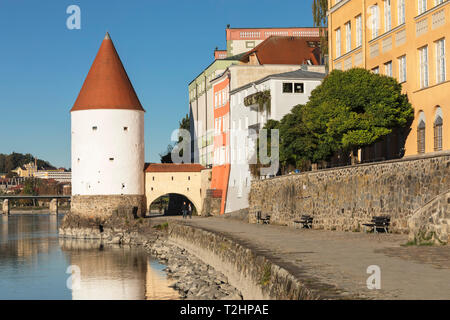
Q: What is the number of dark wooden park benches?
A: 3